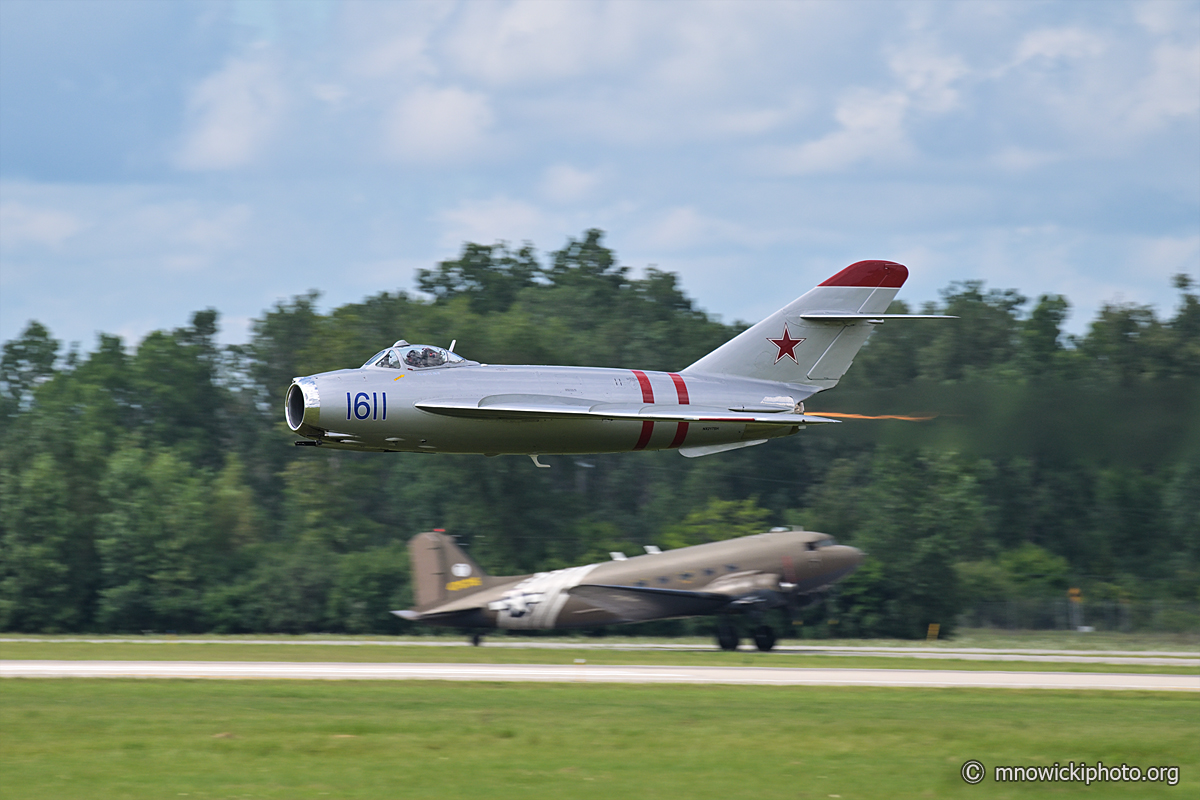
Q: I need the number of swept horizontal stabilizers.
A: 1